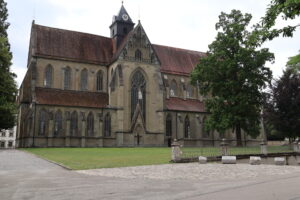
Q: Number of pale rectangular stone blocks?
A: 4